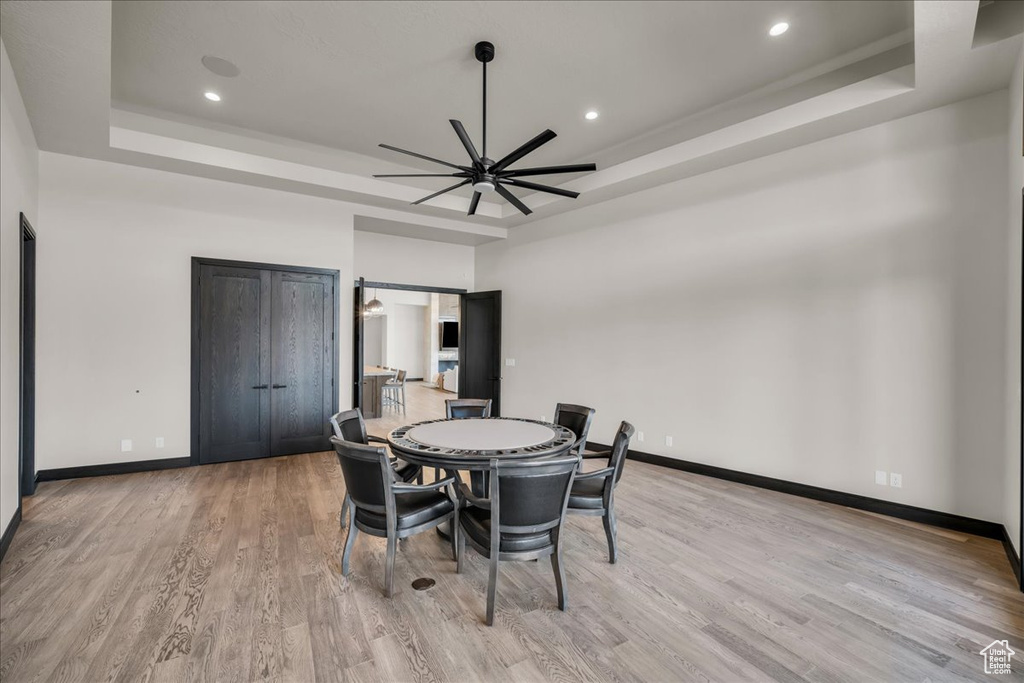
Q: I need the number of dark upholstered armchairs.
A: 6